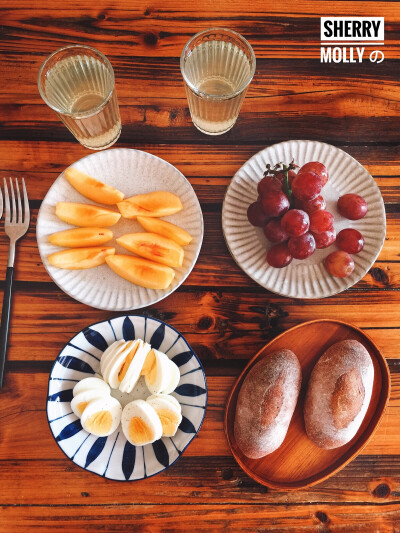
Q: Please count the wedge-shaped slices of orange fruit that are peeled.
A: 8